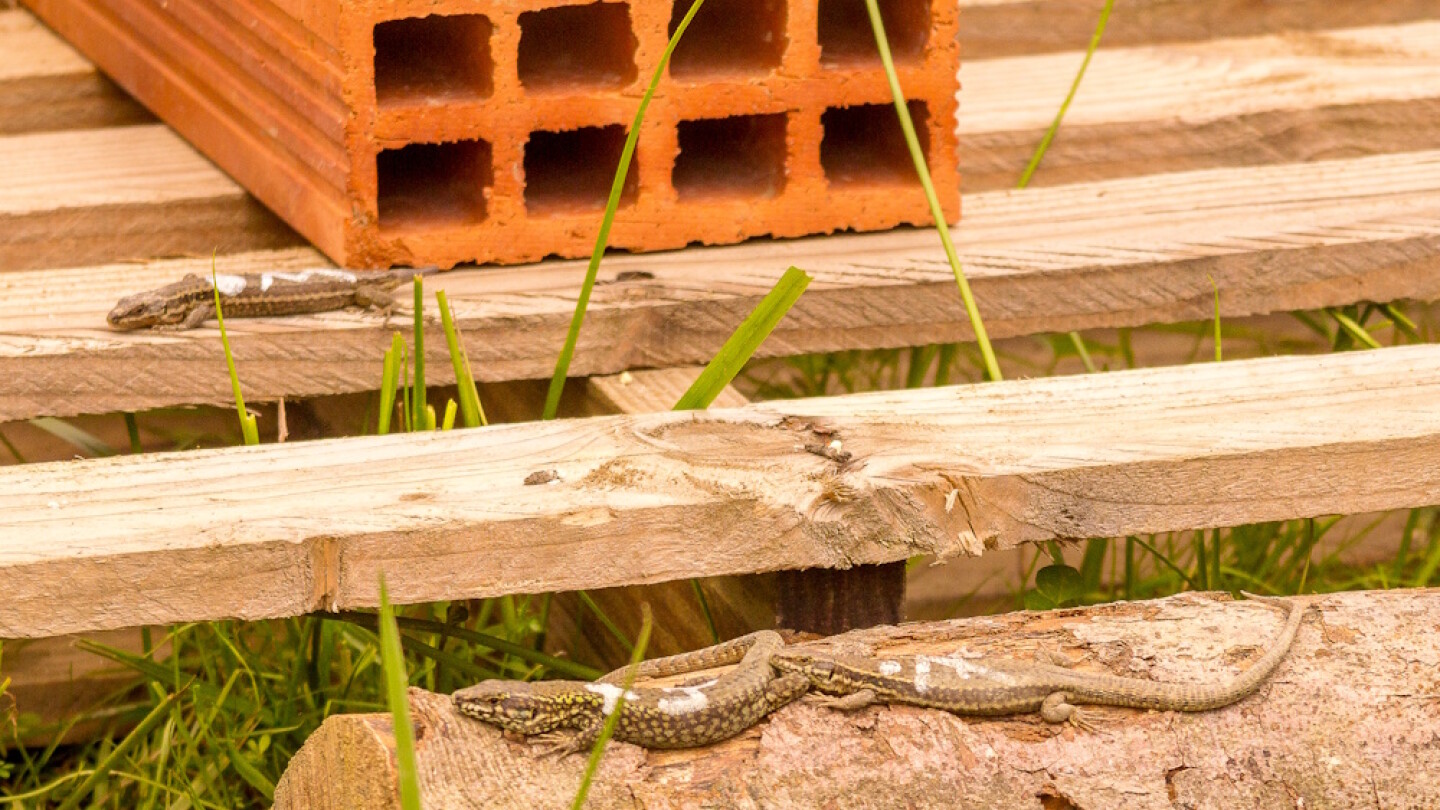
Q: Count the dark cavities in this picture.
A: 8